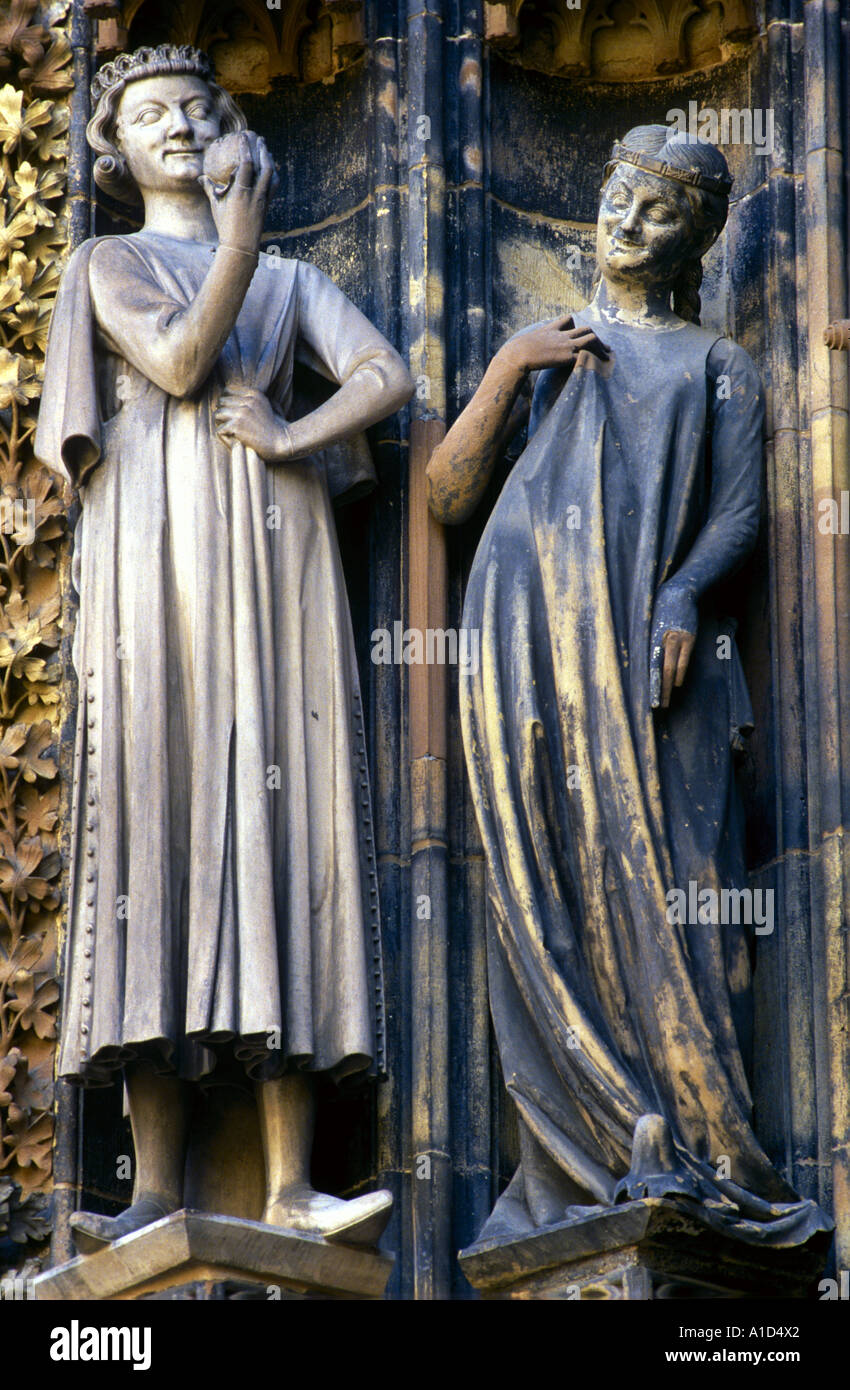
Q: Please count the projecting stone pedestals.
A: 2